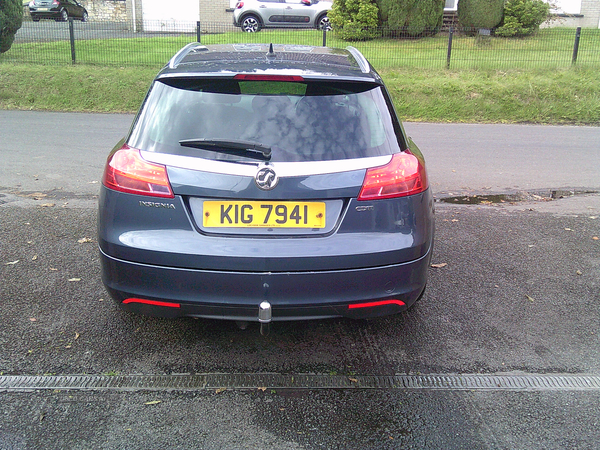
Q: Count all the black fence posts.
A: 5